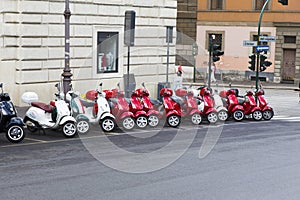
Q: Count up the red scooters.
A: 9